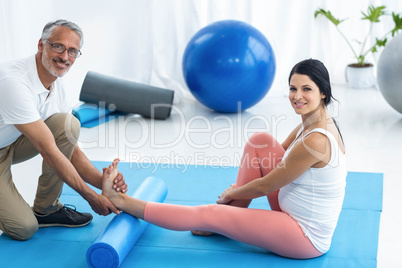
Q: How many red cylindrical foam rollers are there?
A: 0